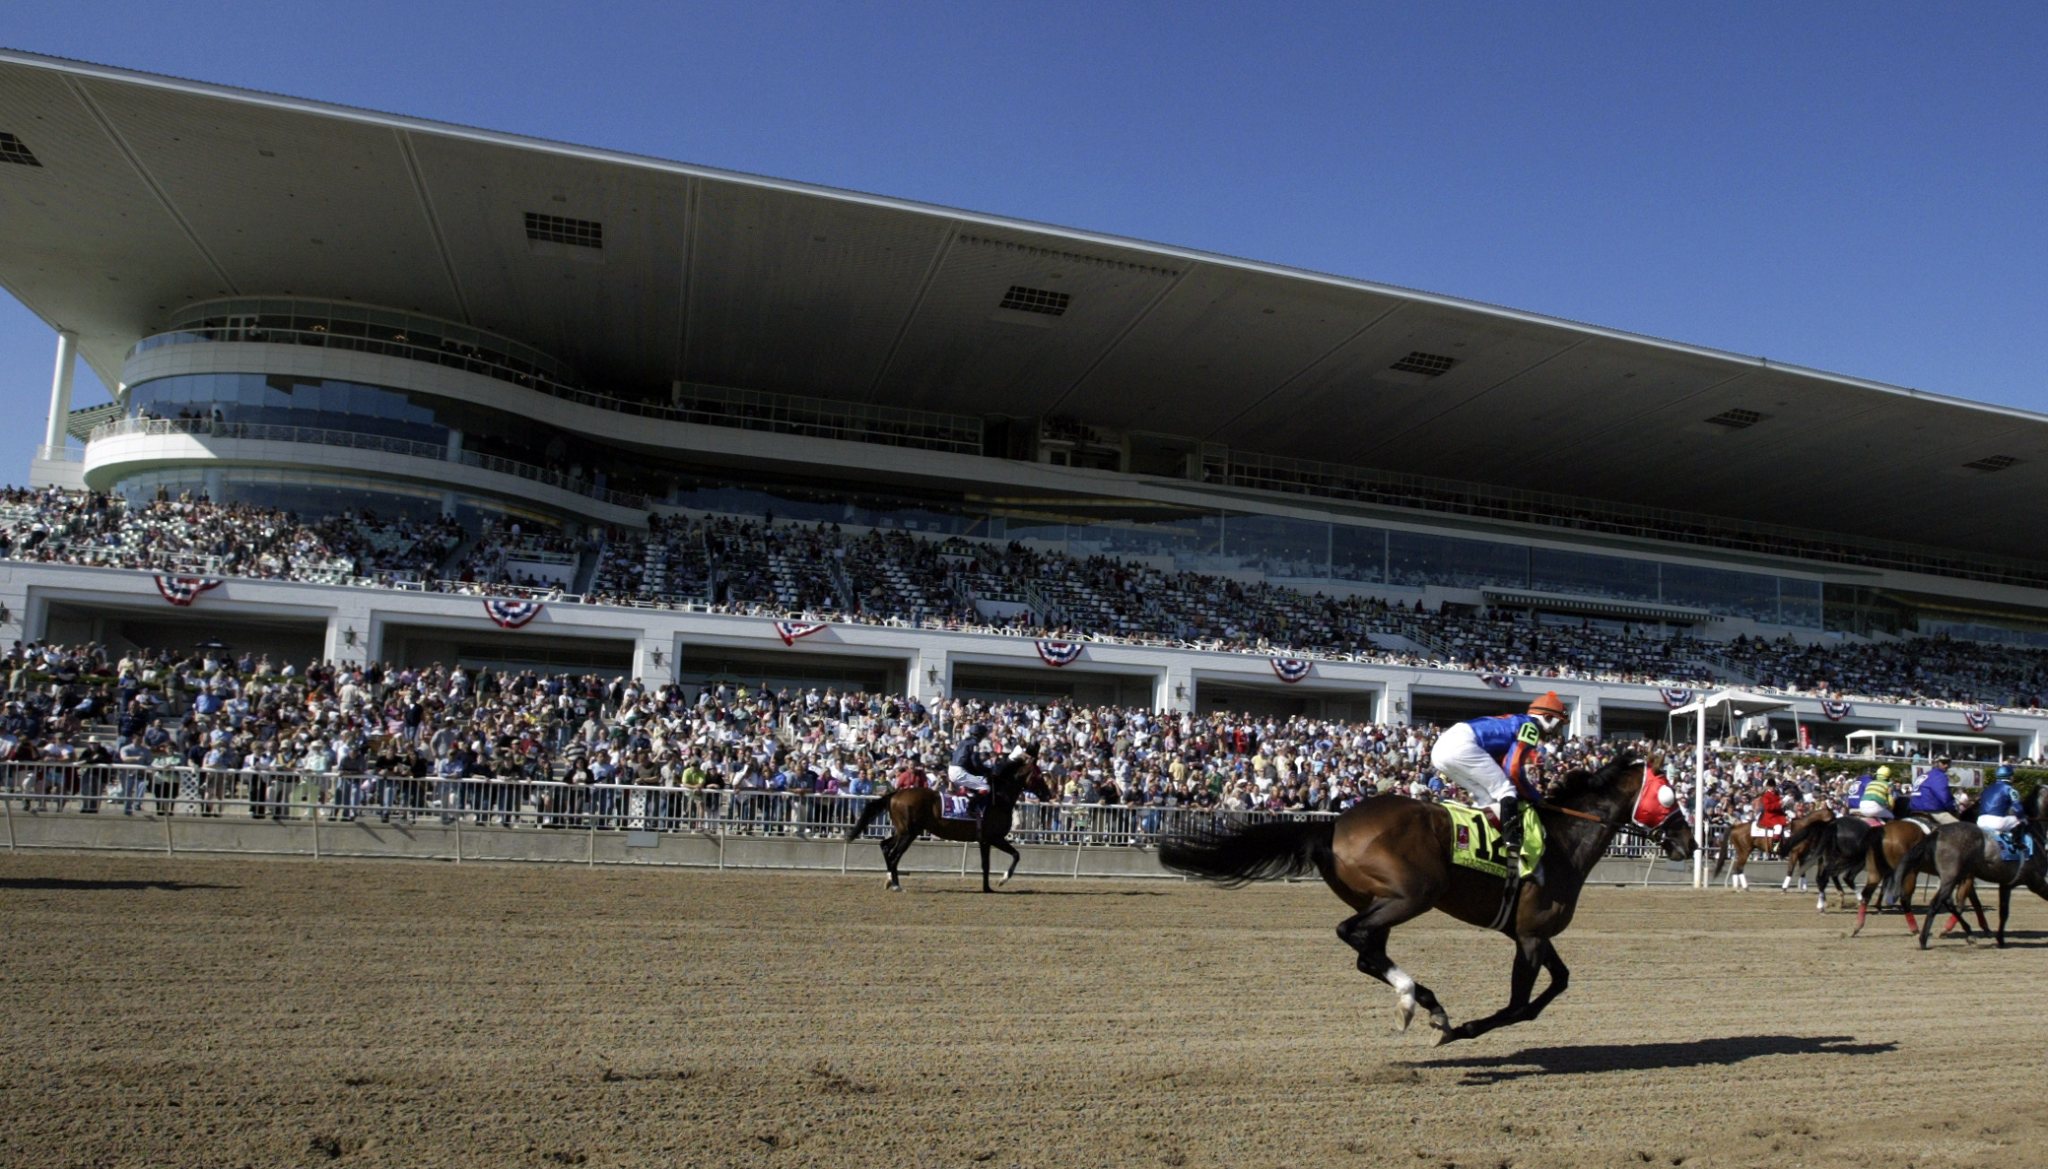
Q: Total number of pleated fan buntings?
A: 9